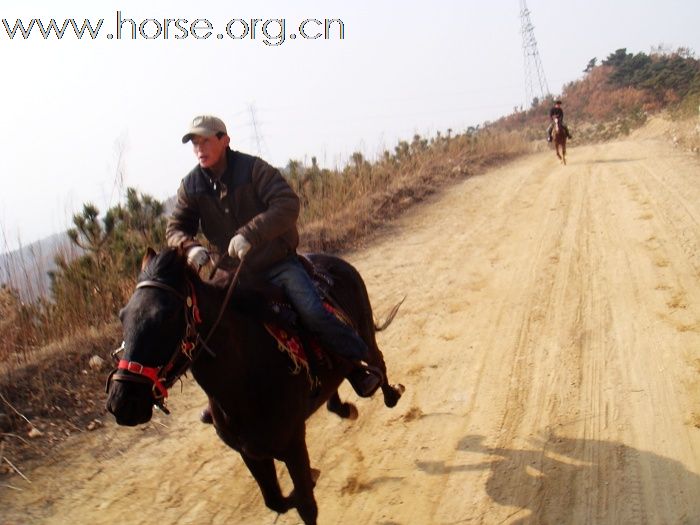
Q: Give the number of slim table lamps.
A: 0